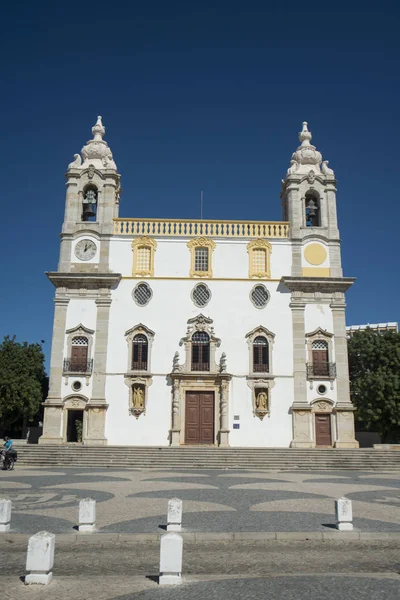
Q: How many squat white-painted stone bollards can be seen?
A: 6